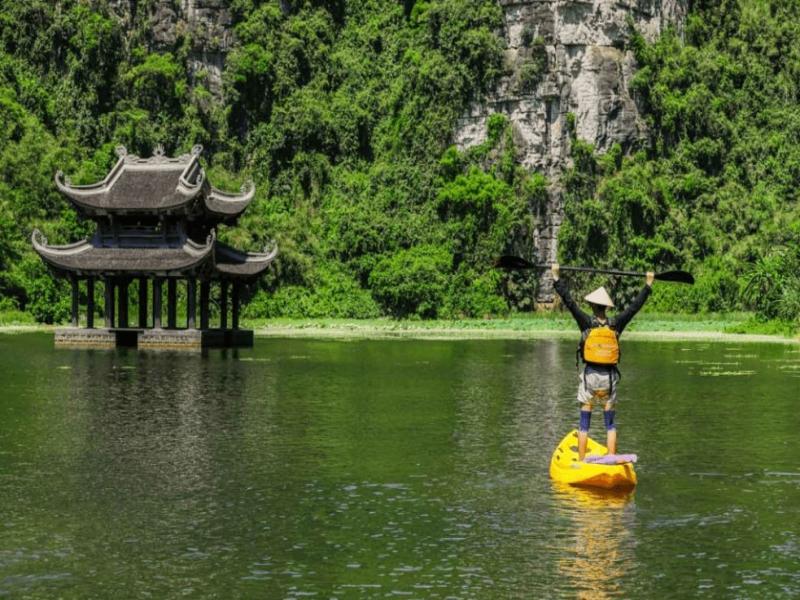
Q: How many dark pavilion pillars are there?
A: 11